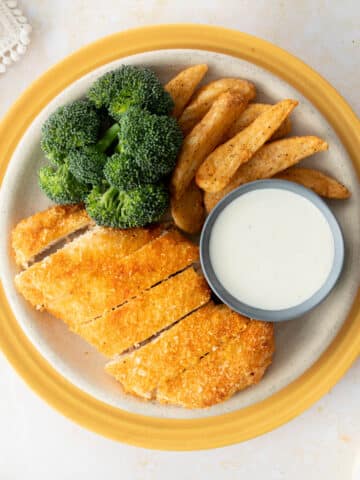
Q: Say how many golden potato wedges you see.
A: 8